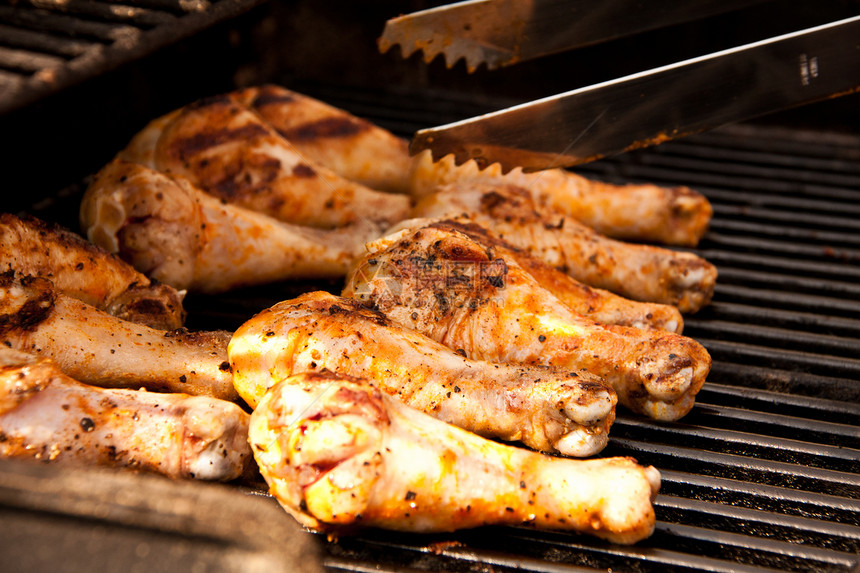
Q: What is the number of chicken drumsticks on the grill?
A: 12